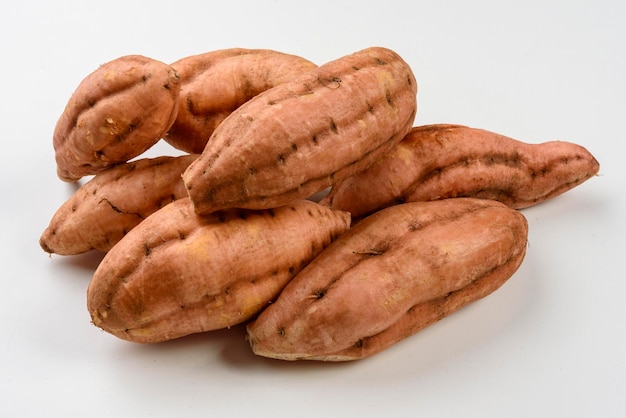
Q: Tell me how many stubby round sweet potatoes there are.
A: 1